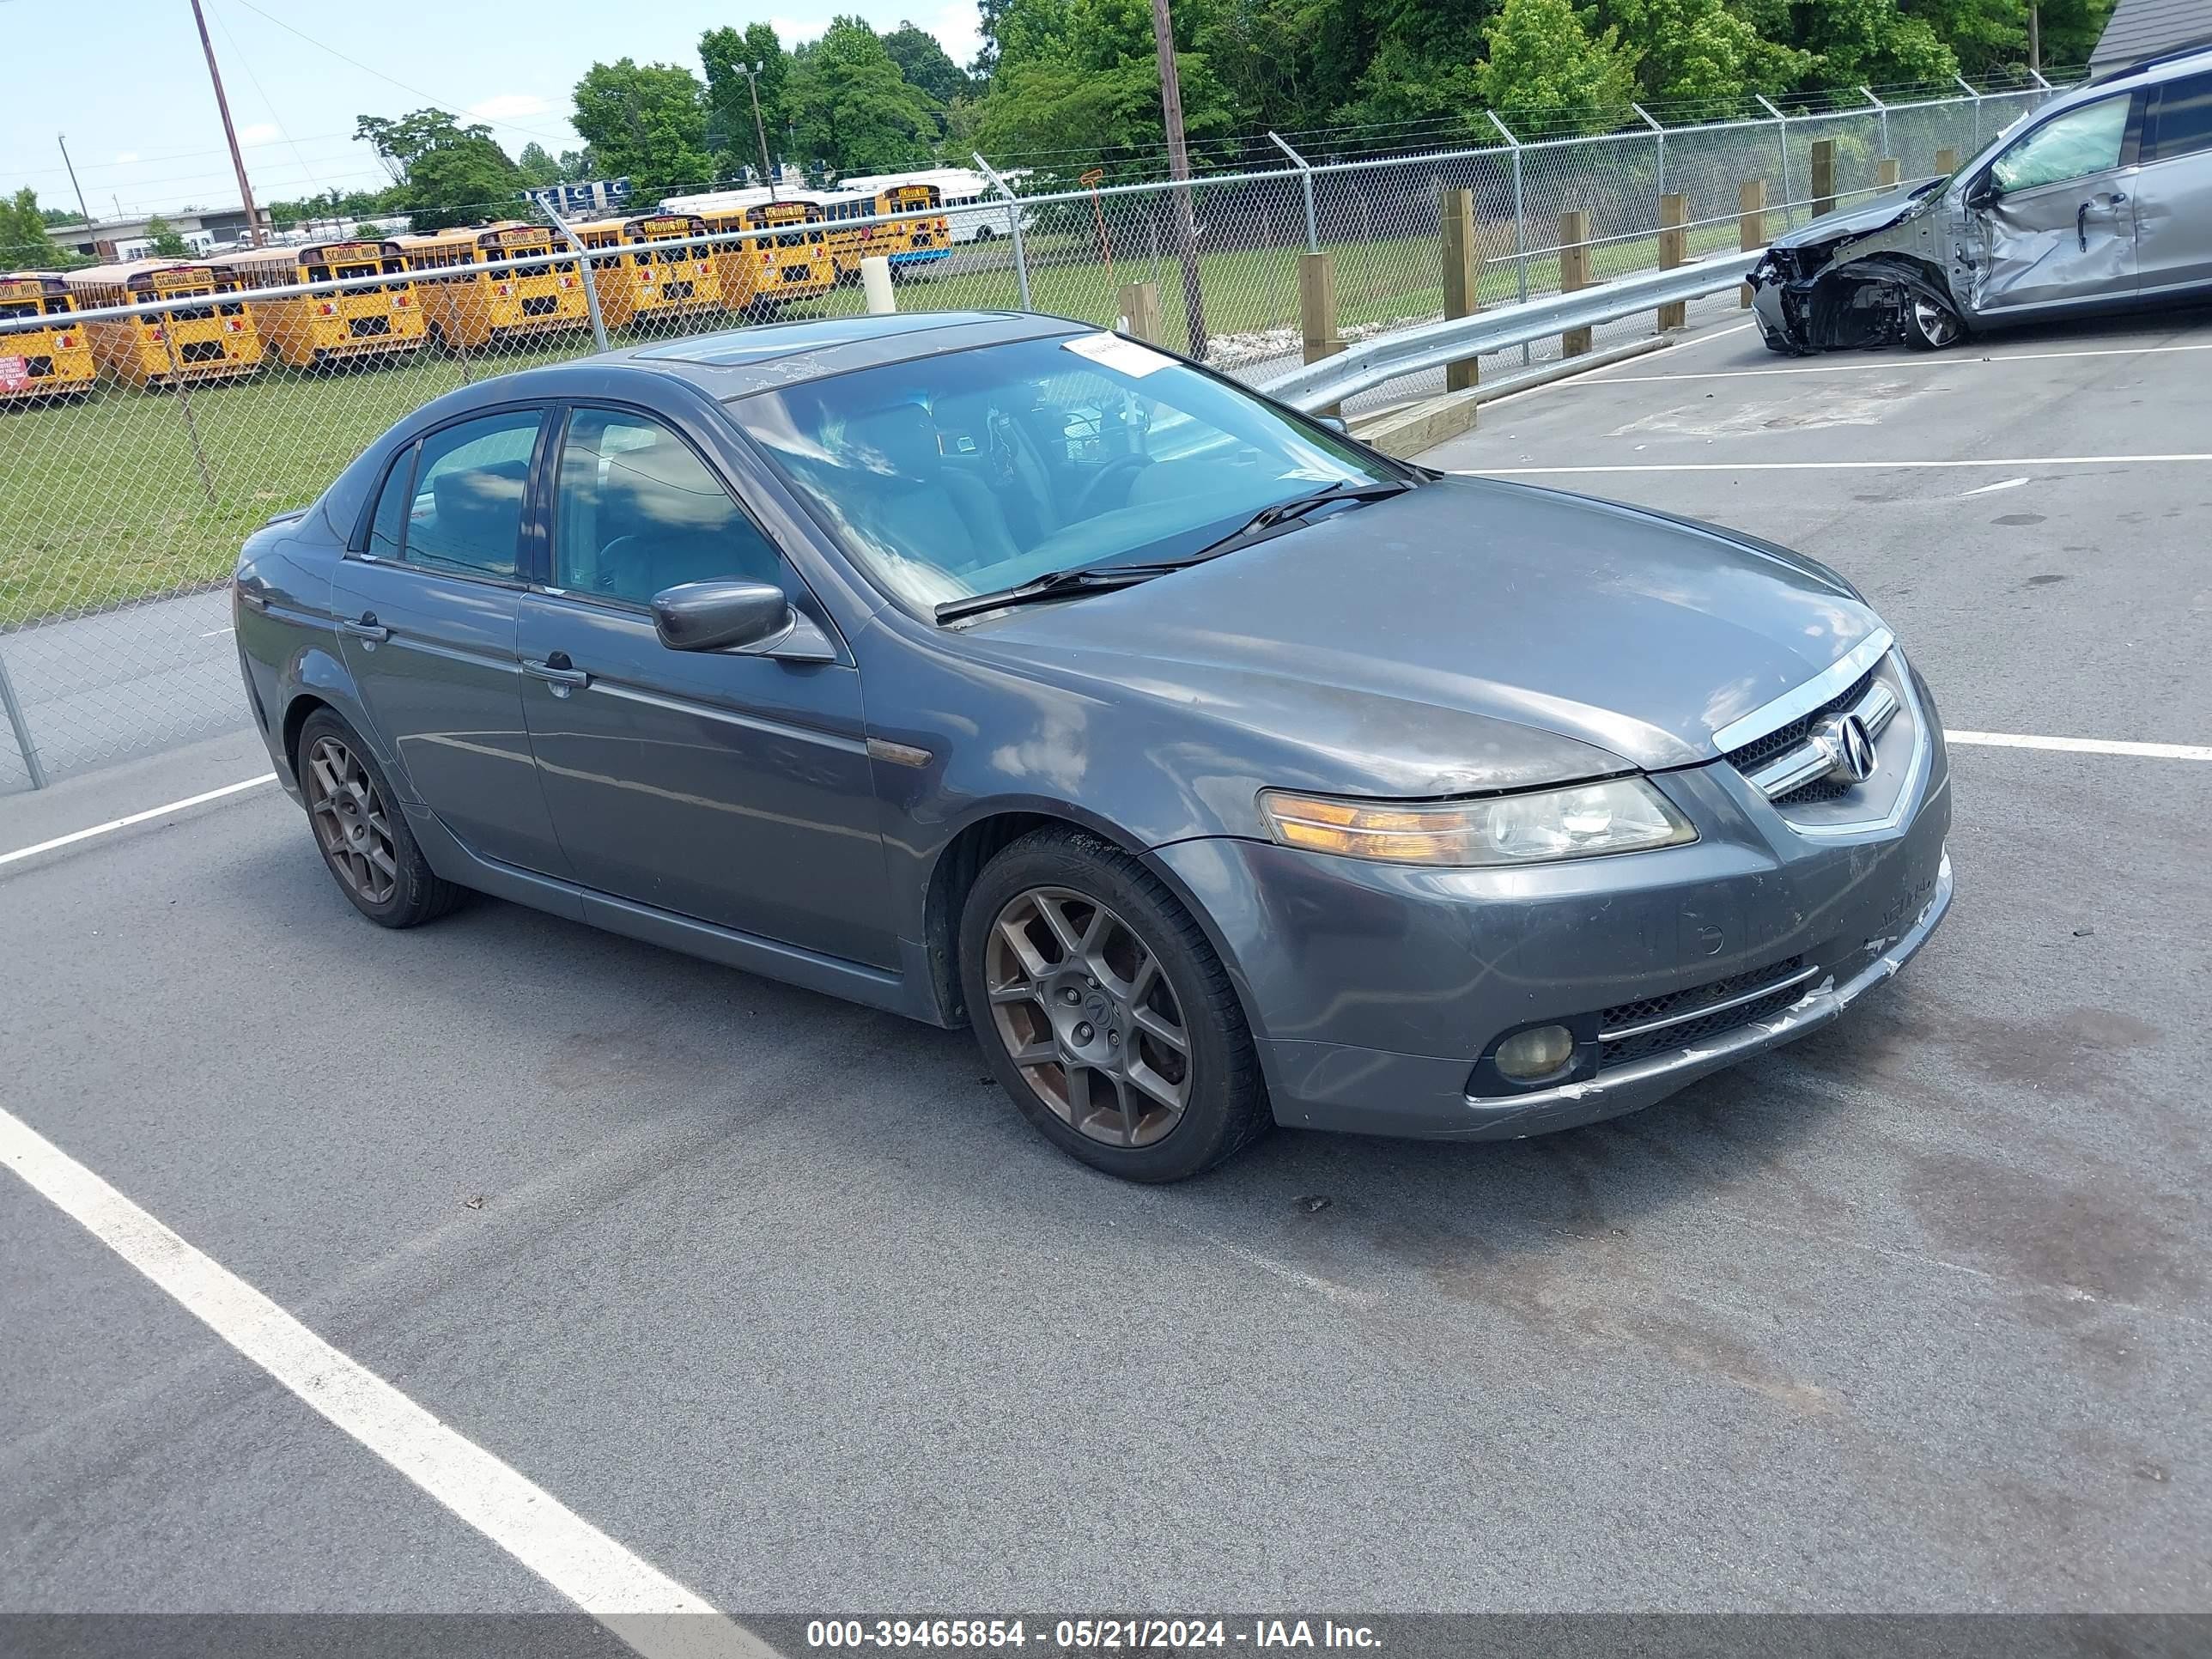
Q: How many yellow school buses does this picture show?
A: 7